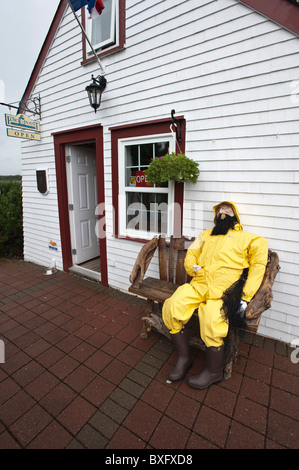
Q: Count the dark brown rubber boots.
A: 2